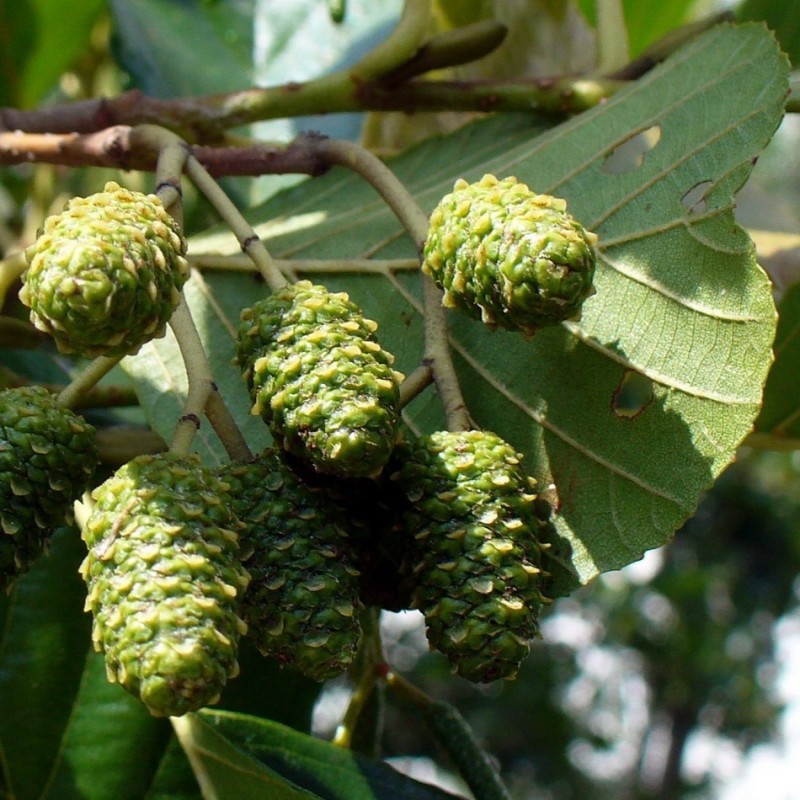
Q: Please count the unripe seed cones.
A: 7